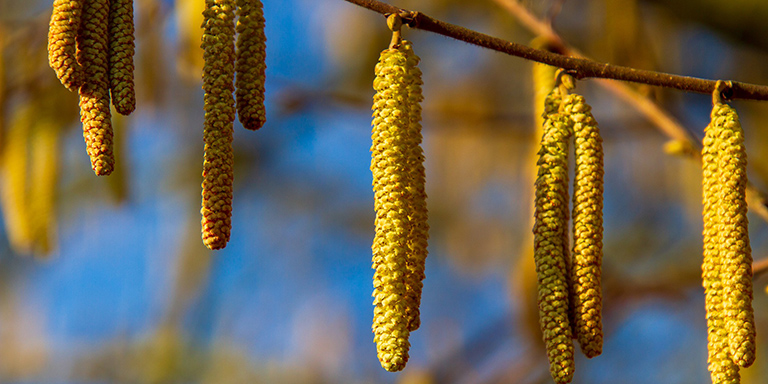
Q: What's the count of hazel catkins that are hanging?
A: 11